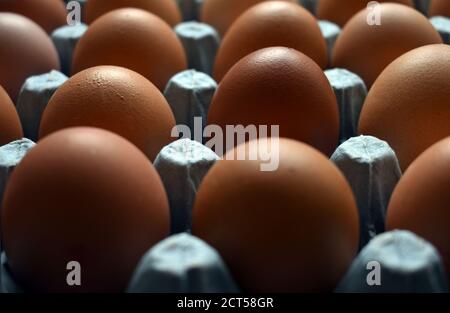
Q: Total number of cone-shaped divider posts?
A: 12